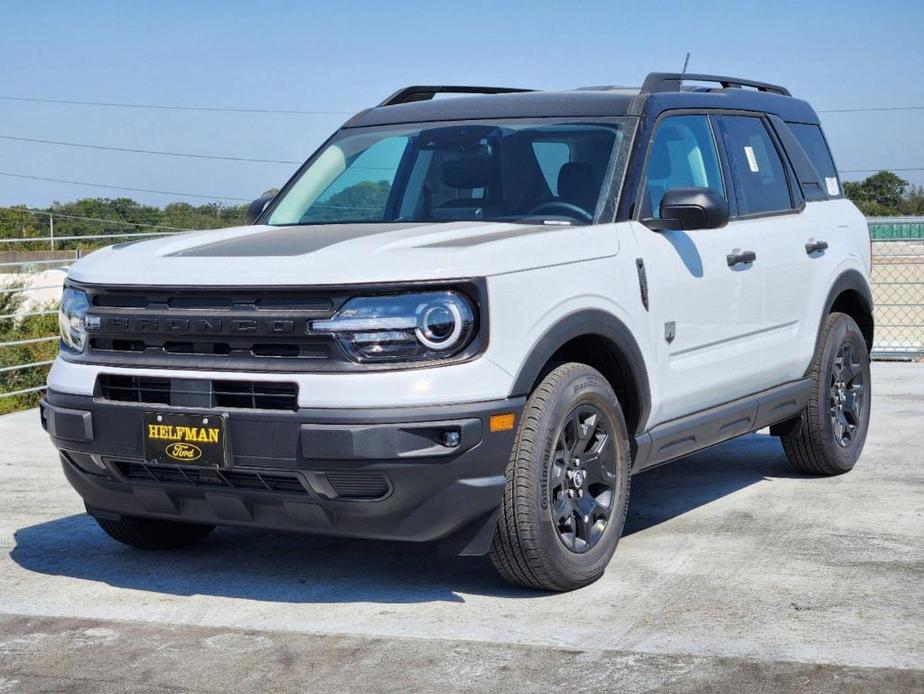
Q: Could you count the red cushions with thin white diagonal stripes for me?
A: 0